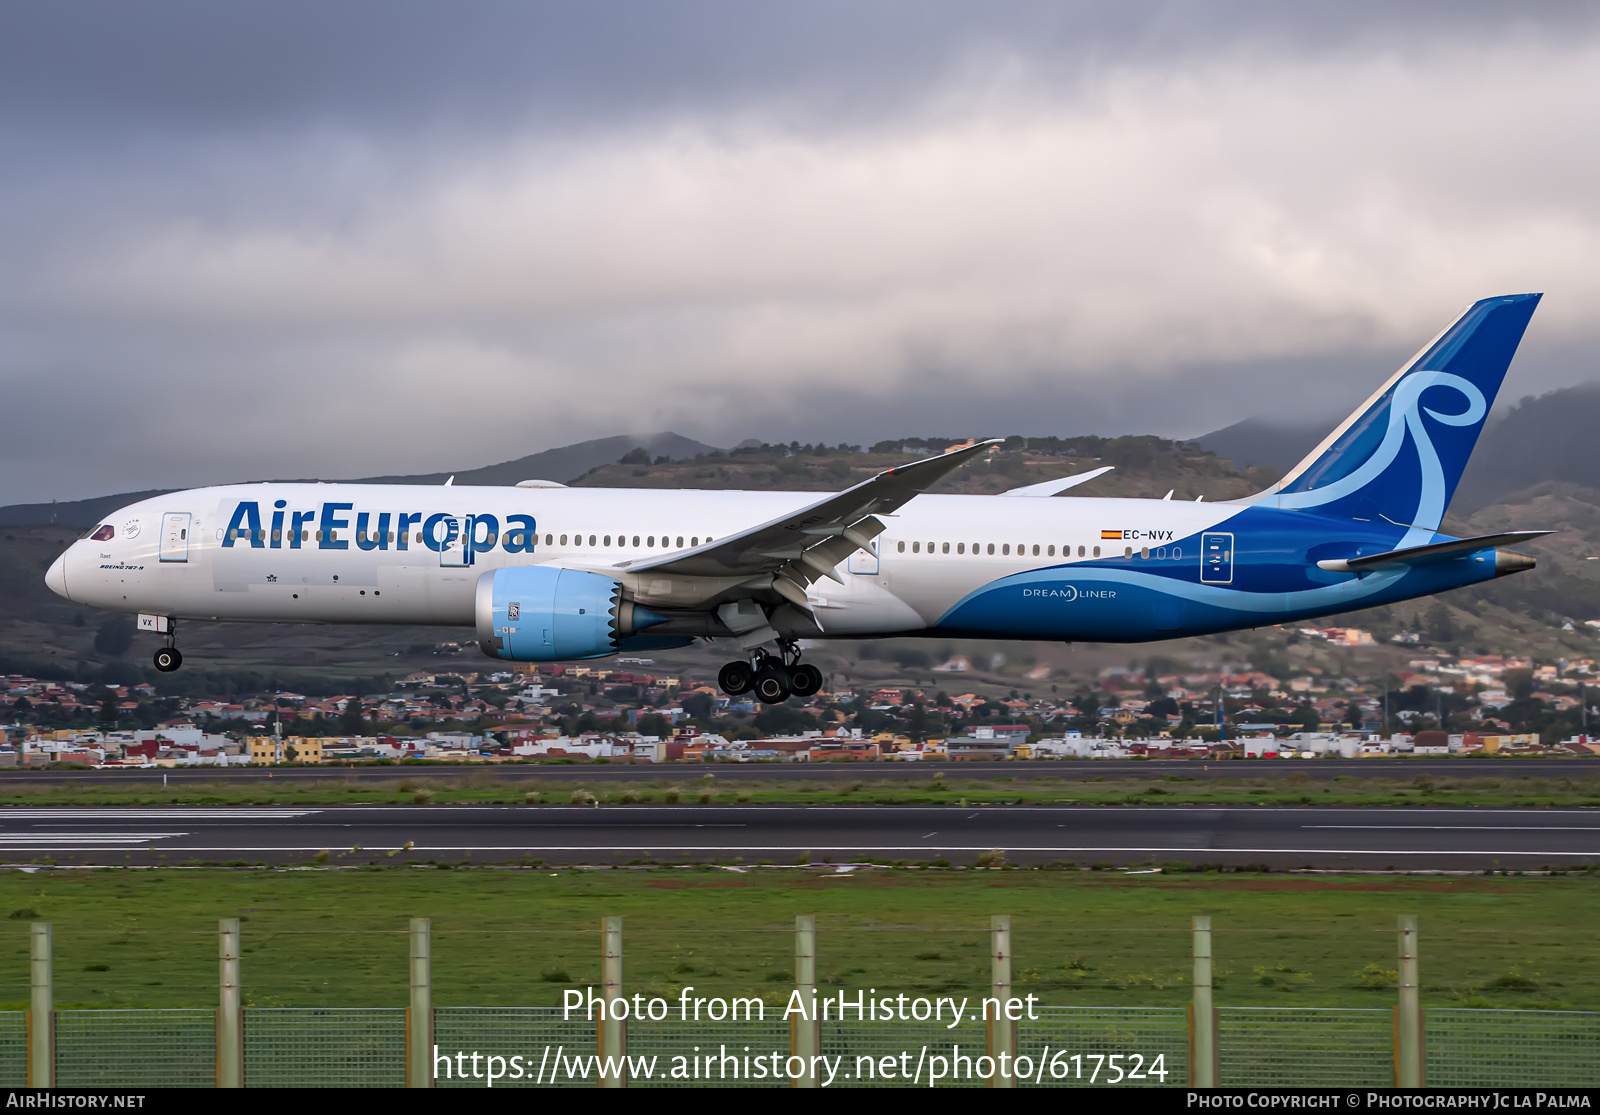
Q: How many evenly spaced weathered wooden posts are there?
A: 8